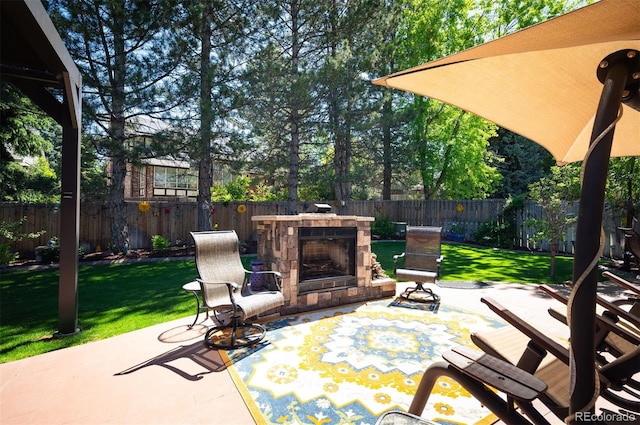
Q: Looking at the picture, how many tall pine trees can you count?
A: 5